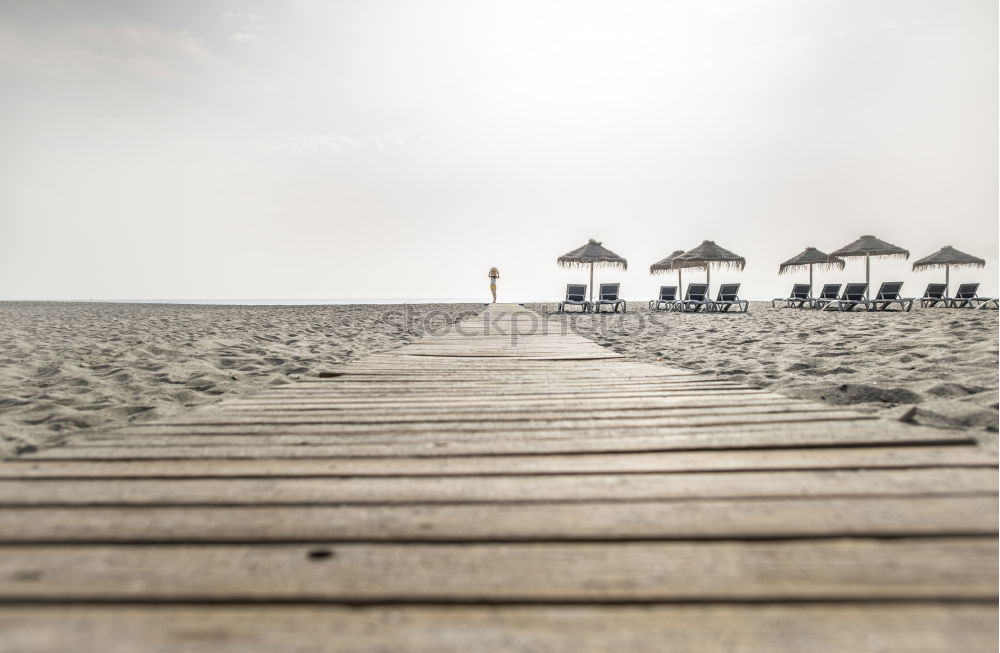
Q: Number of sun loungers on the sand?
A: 11